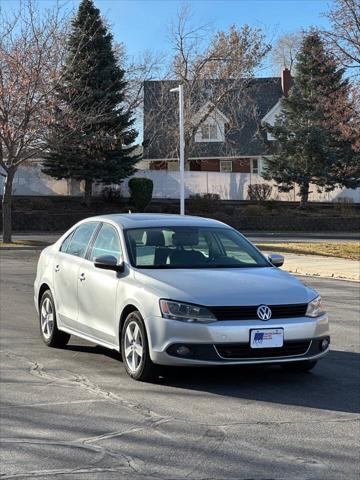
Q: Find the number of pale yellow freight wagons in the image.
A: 0